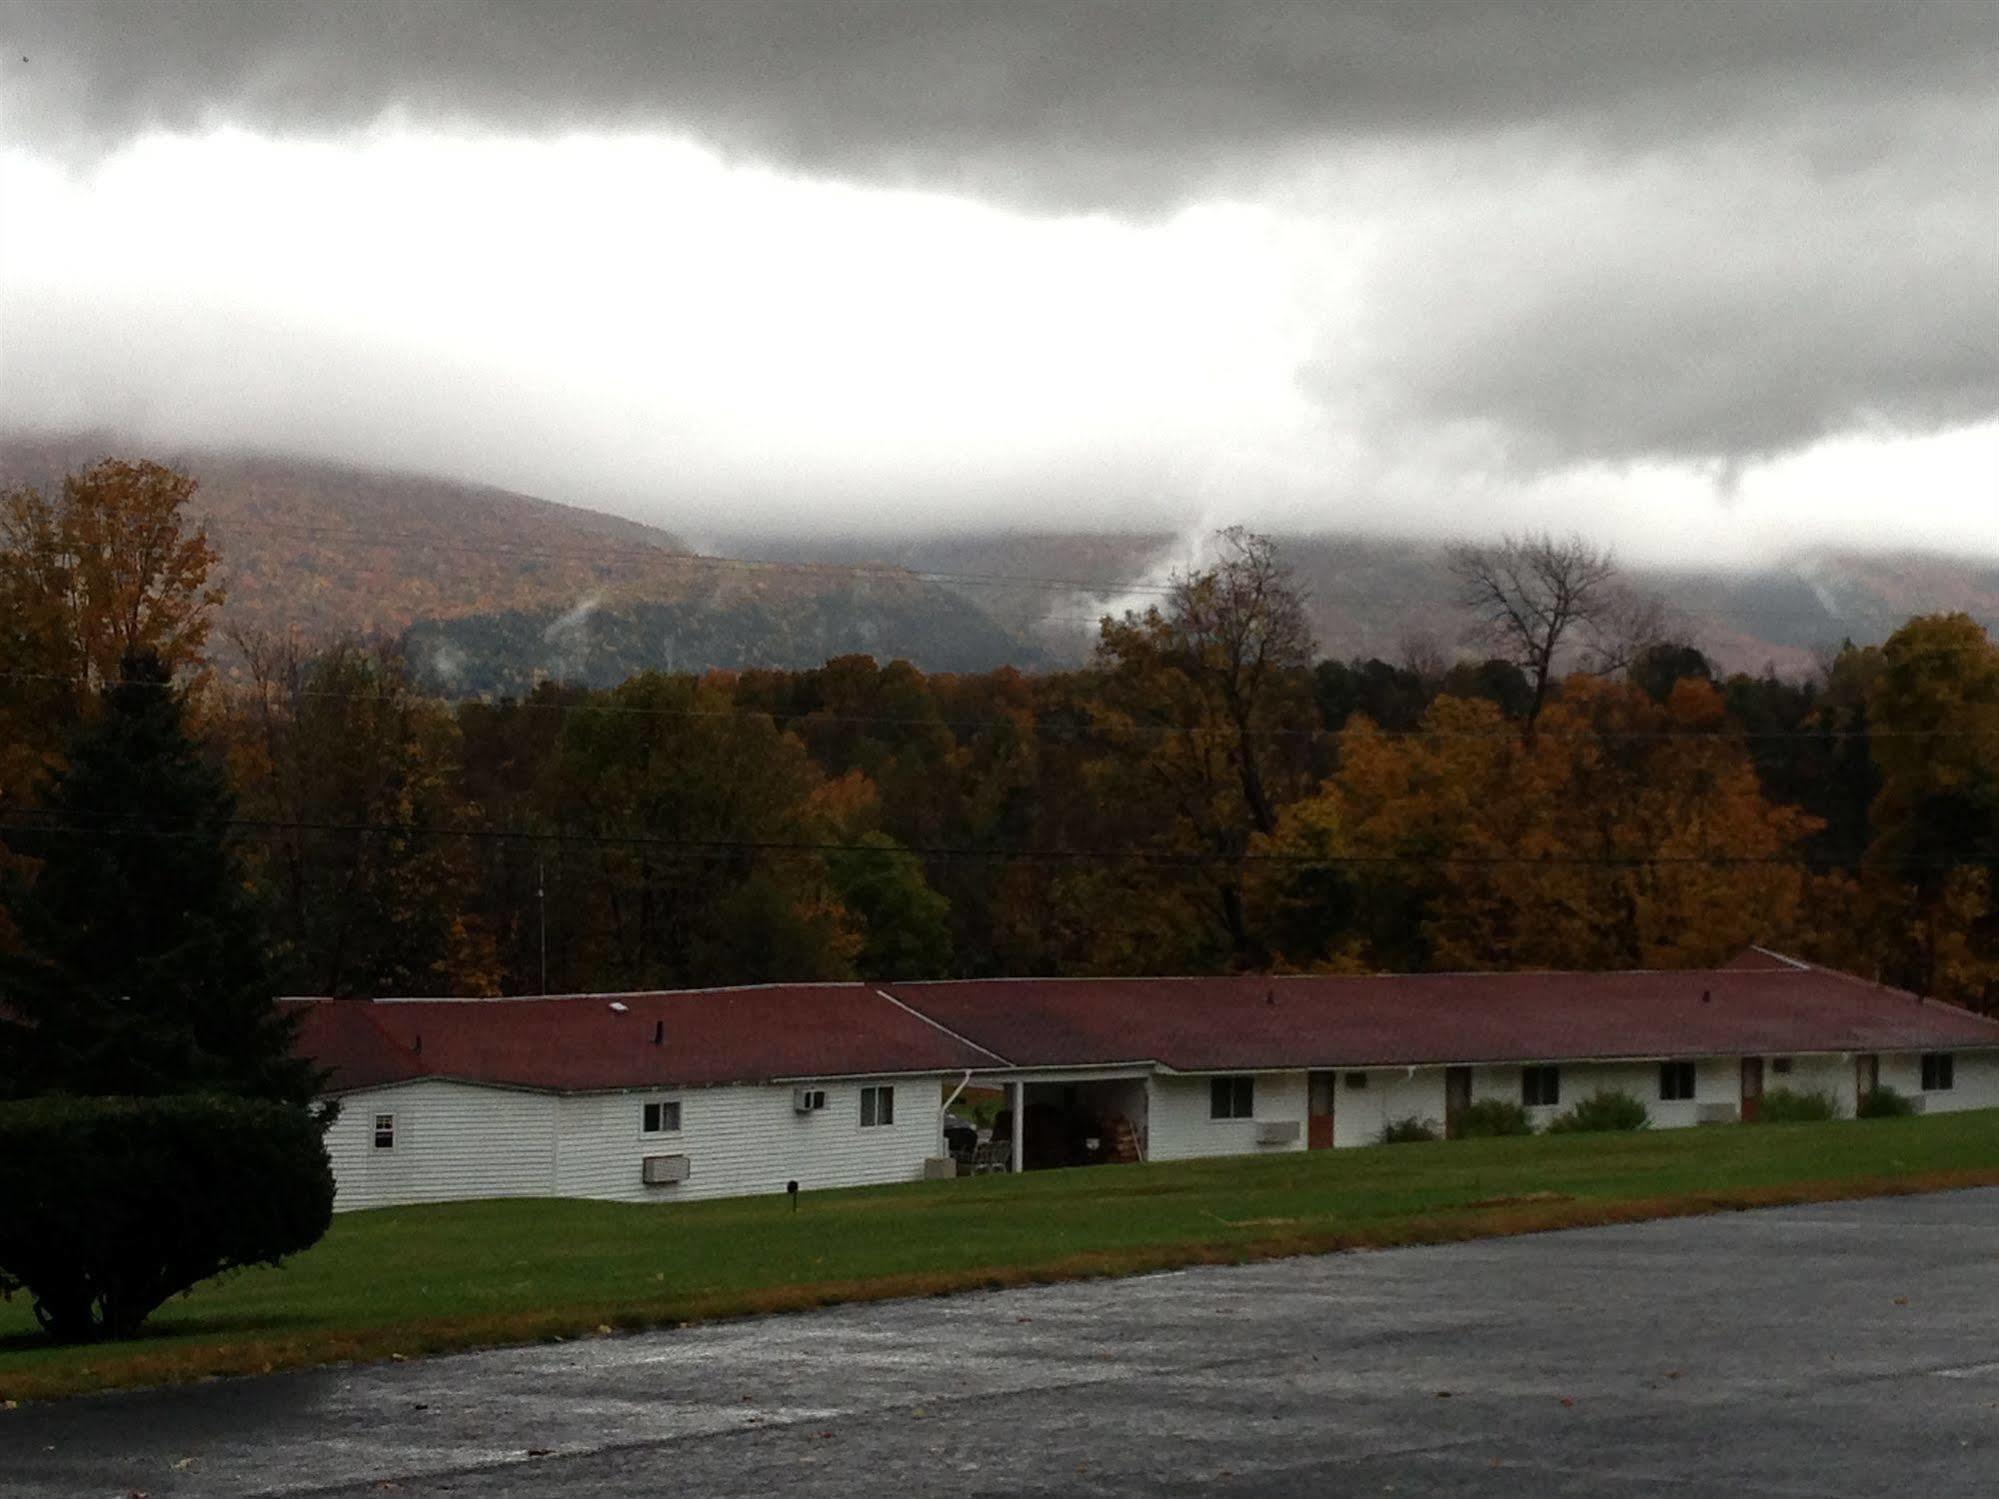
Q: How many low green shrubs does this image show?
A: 5